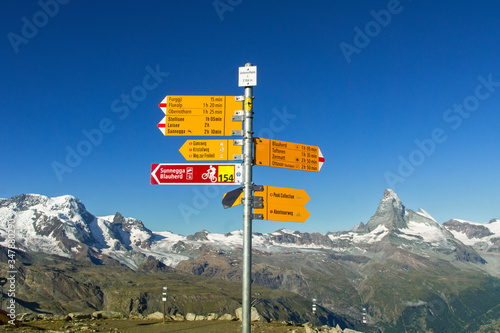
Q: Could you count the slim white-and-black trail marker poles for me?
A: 3